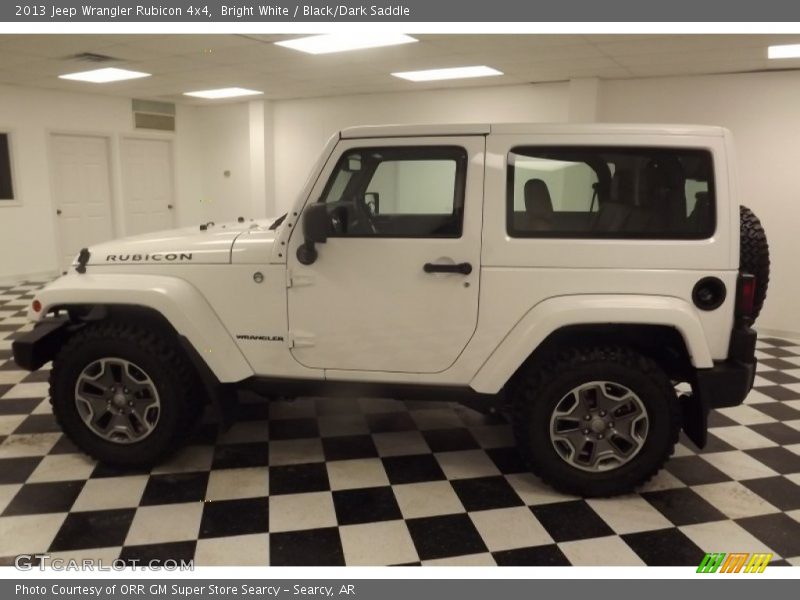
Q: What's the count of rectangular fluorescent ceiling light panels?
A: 5